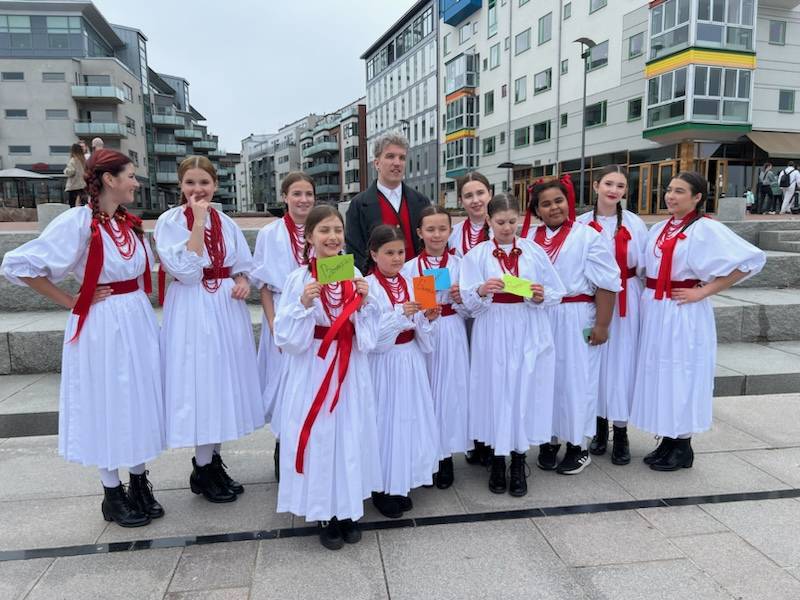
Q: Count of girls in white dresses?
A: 11